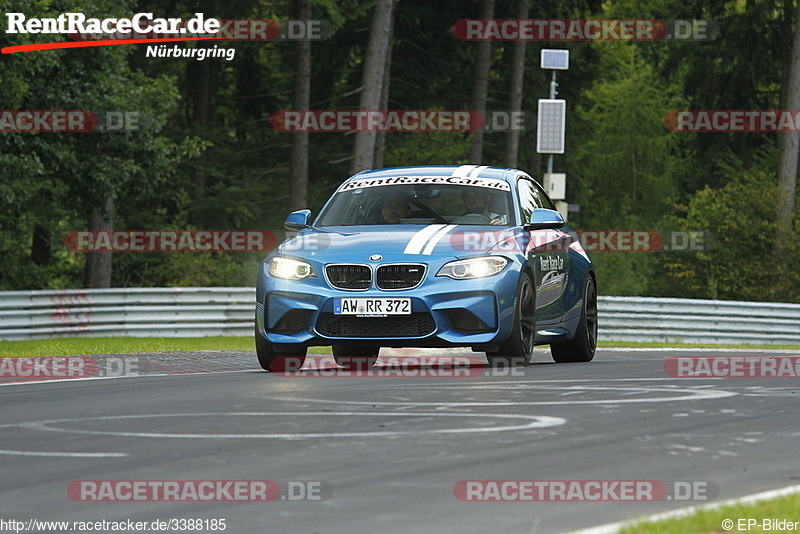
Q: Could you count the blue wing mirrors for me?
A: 2